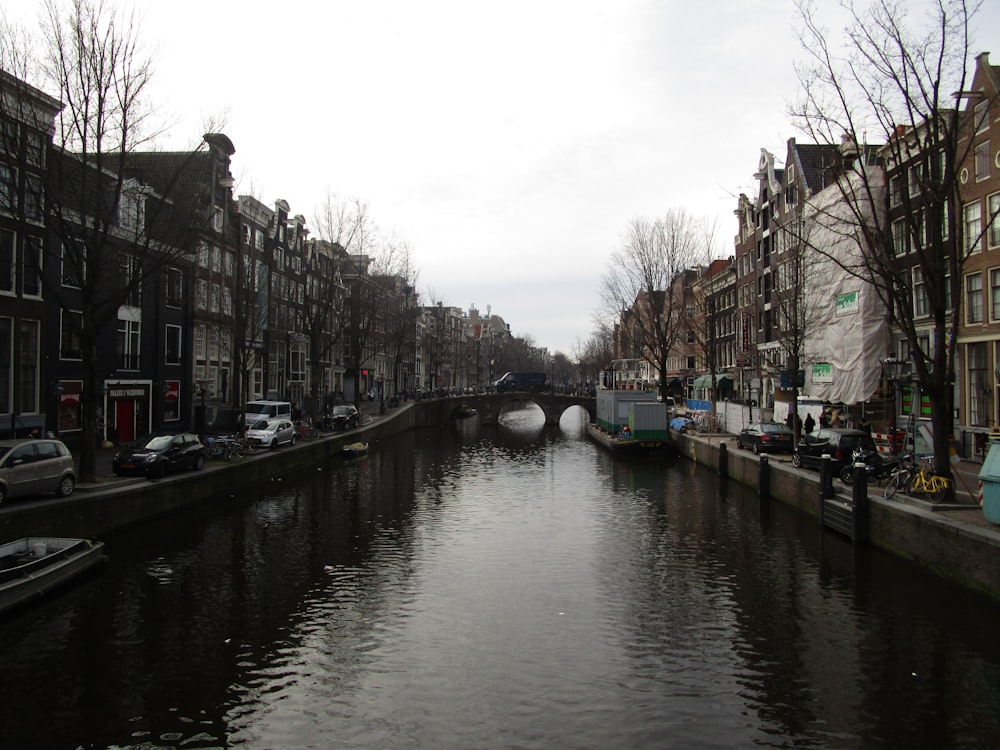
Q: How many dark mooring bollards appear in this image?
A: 4